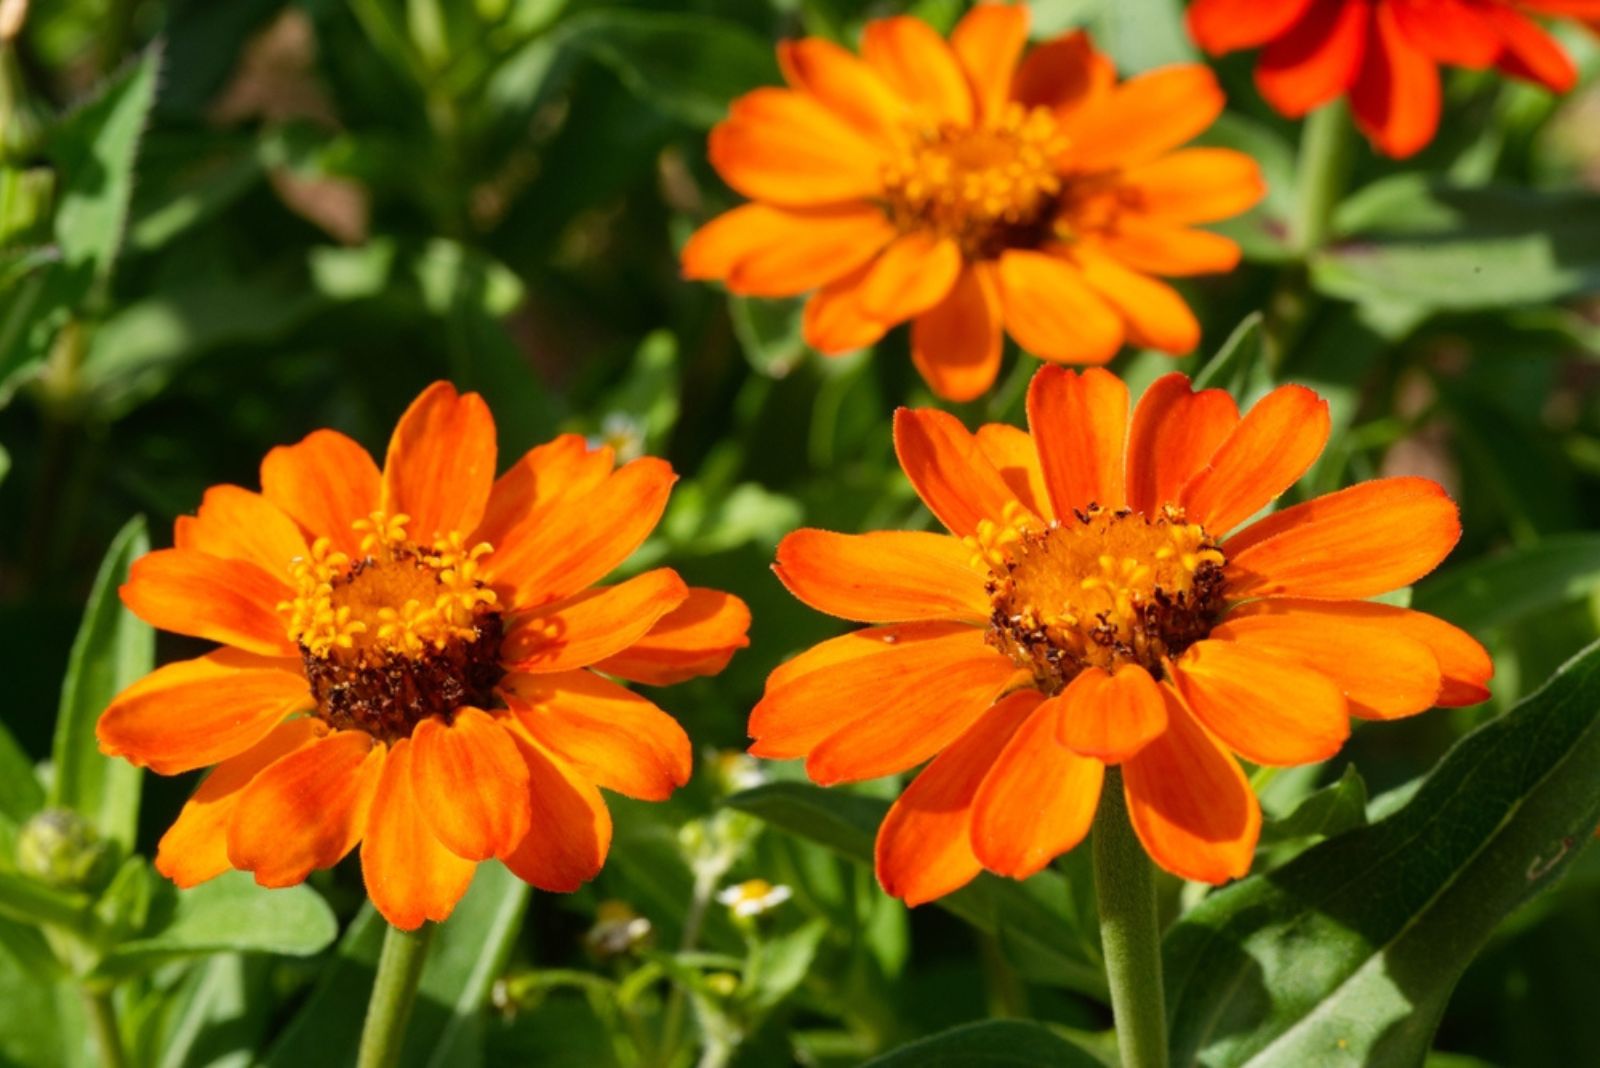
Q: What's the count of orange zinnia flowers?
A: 3